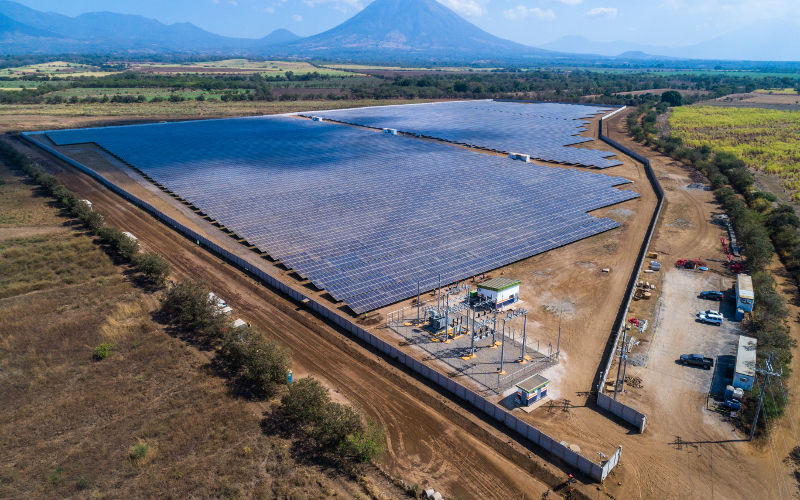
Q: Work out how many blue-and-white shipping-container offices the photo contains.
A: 2